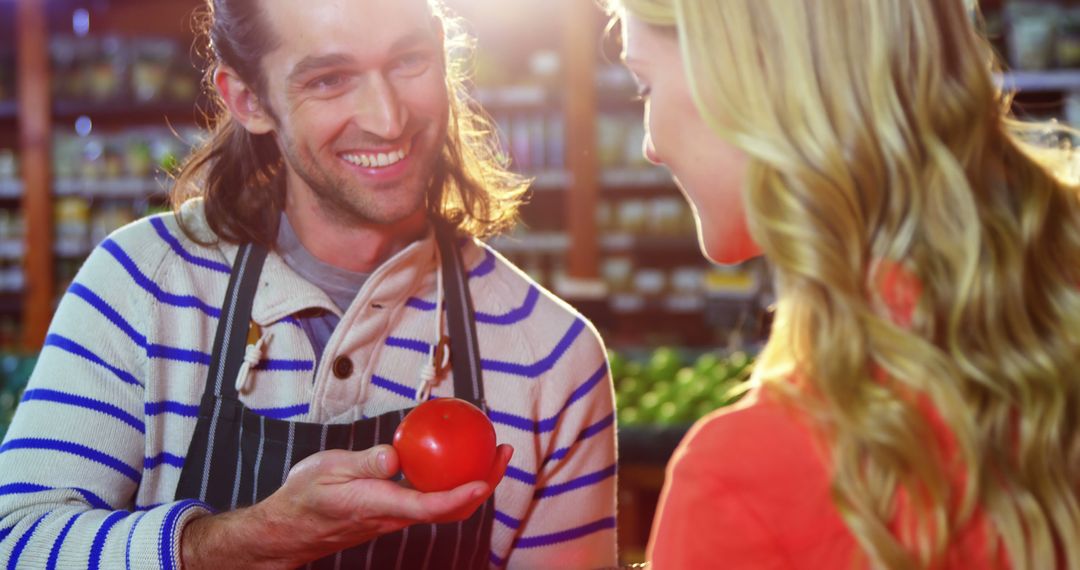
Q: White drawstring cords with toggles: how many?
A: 2